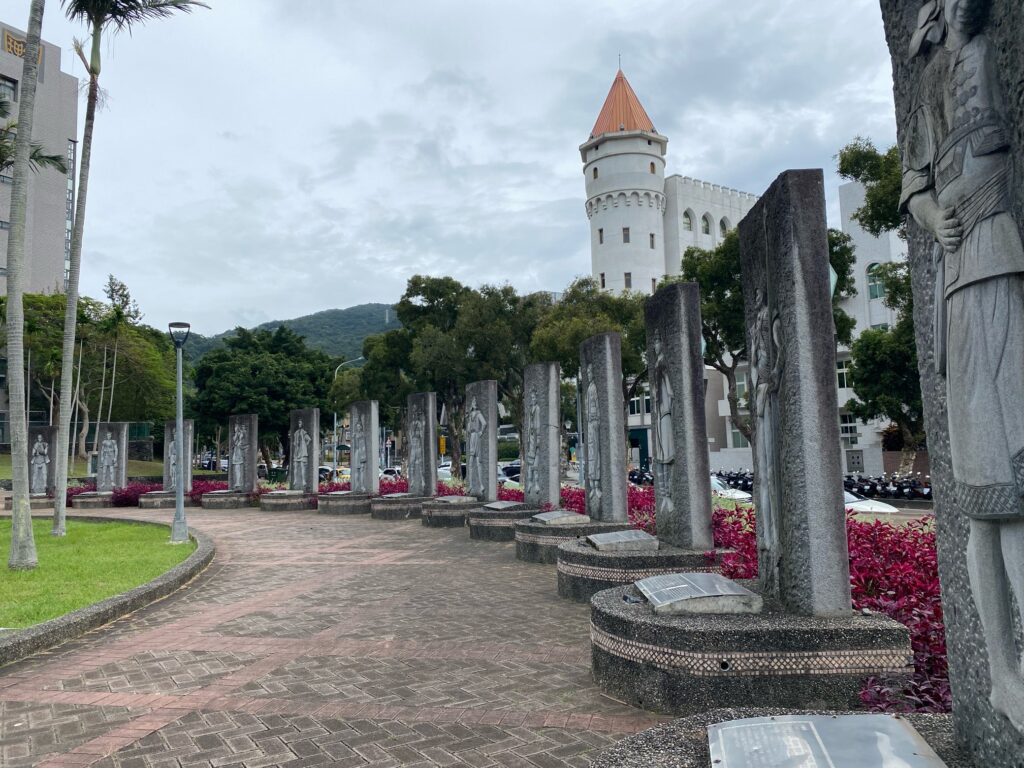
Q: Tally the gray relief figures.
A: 13